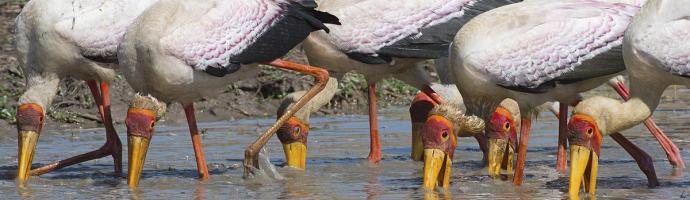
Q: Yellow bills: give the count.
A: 7